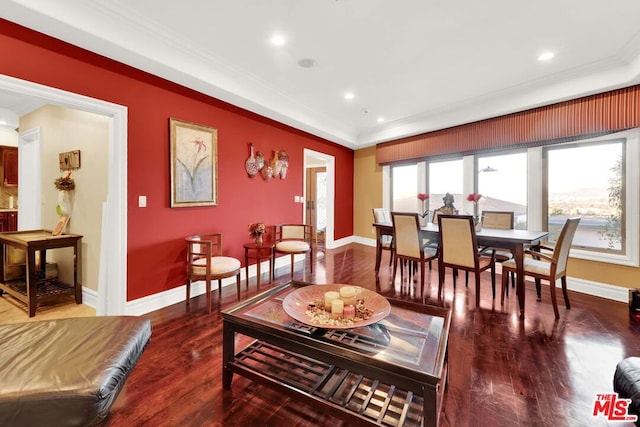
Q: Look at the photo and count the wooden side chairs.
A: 2